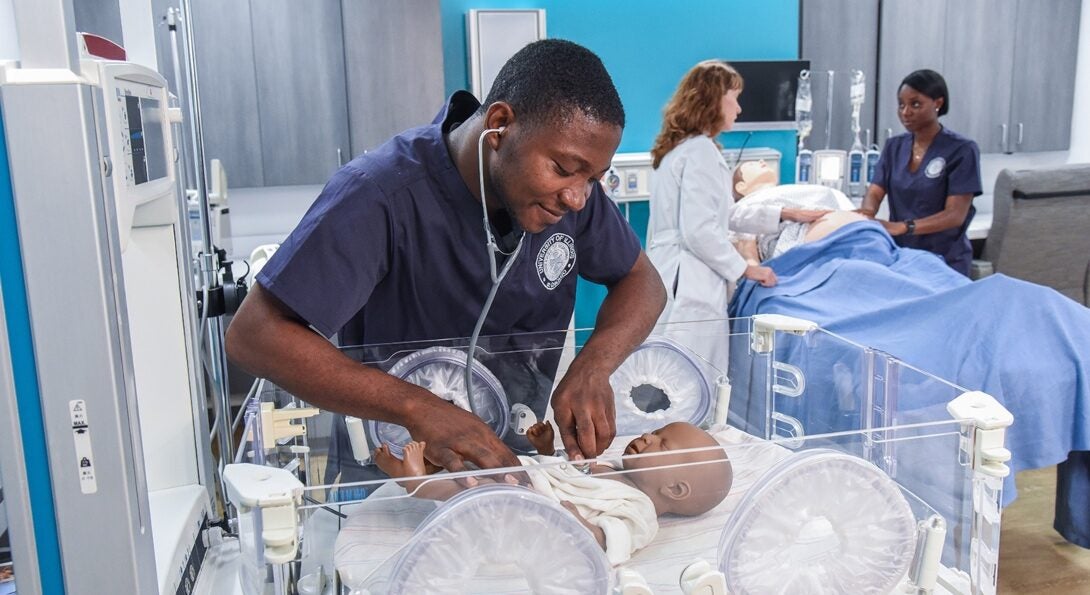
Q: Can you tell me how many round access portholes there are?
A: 4